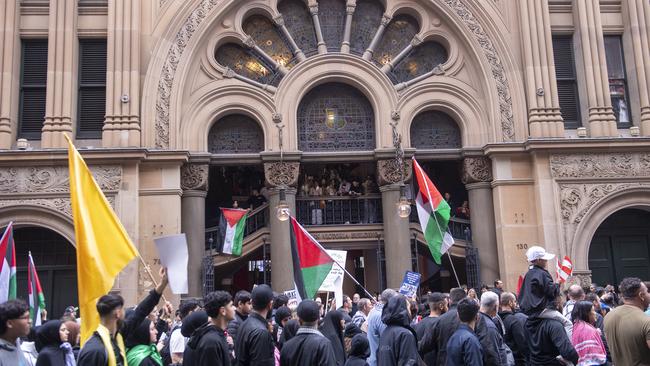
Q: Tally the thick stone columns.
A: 4